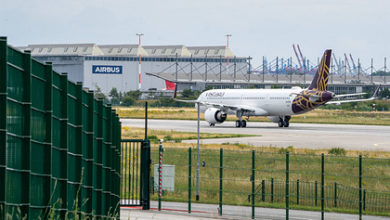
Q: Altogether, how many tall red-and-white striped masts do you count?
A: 2